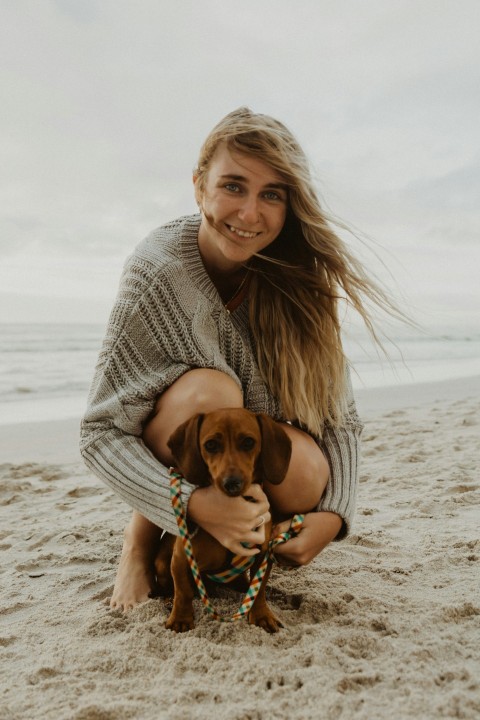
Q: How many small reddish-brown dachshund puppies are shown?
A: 1